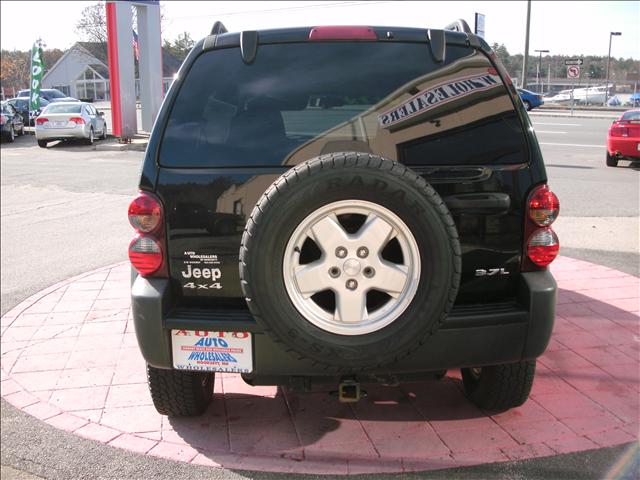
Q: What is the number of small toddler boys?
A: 0